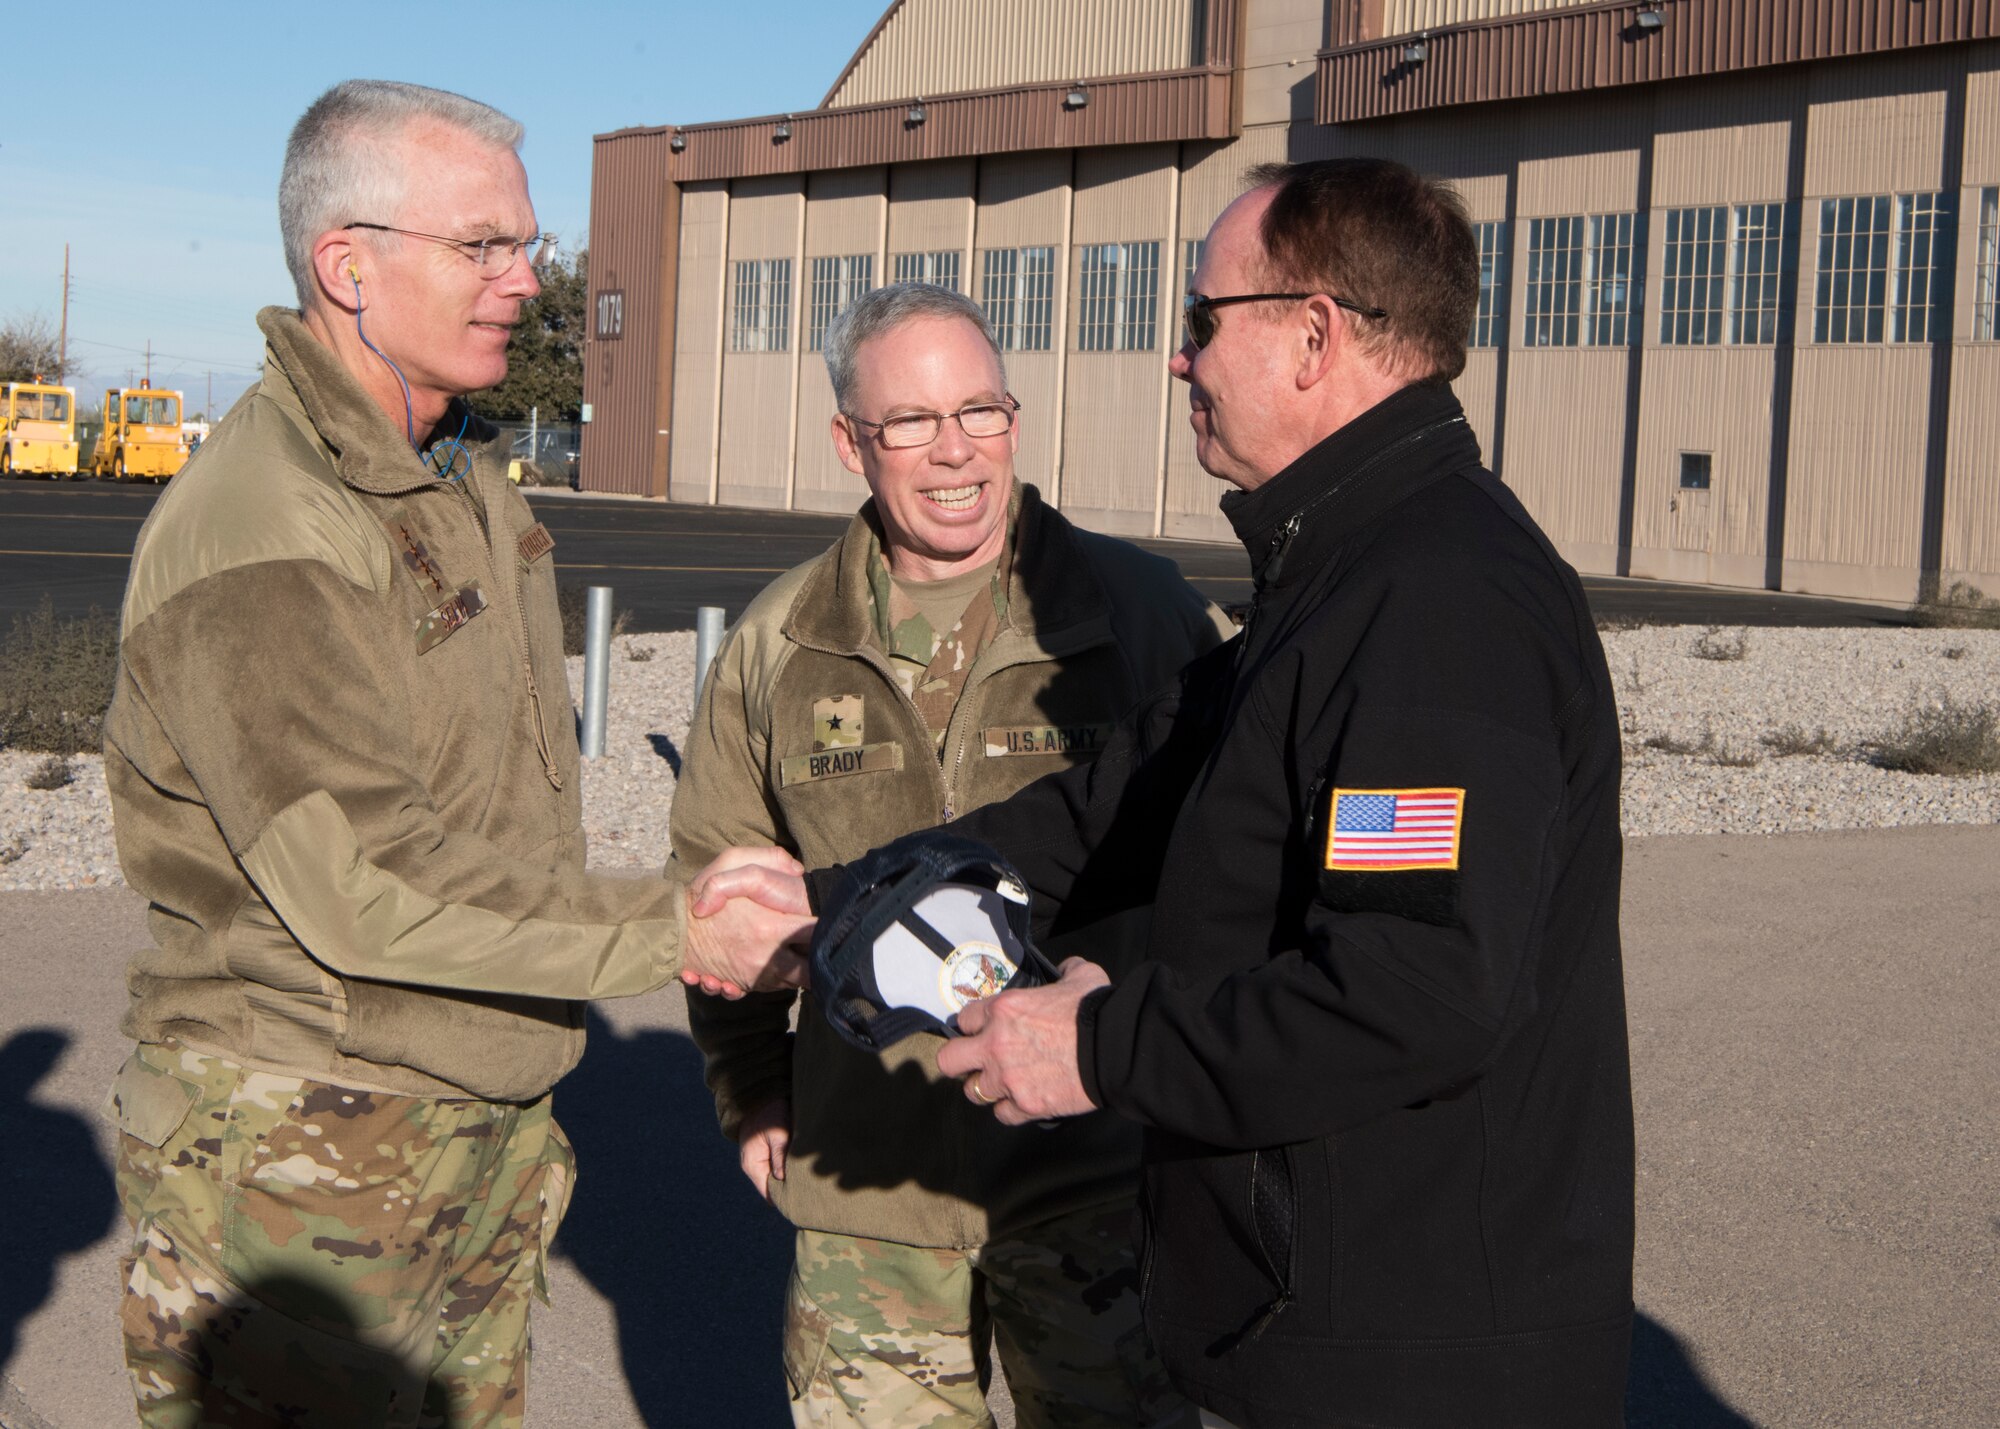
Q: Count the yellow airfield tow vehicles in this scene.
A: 2